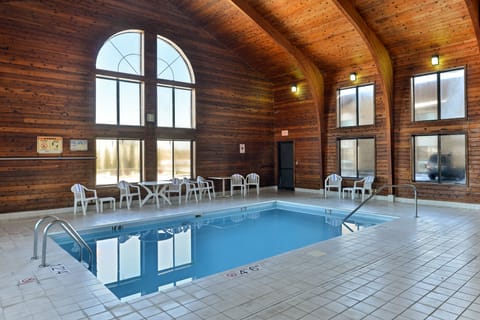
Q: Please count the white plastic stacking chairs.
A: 9